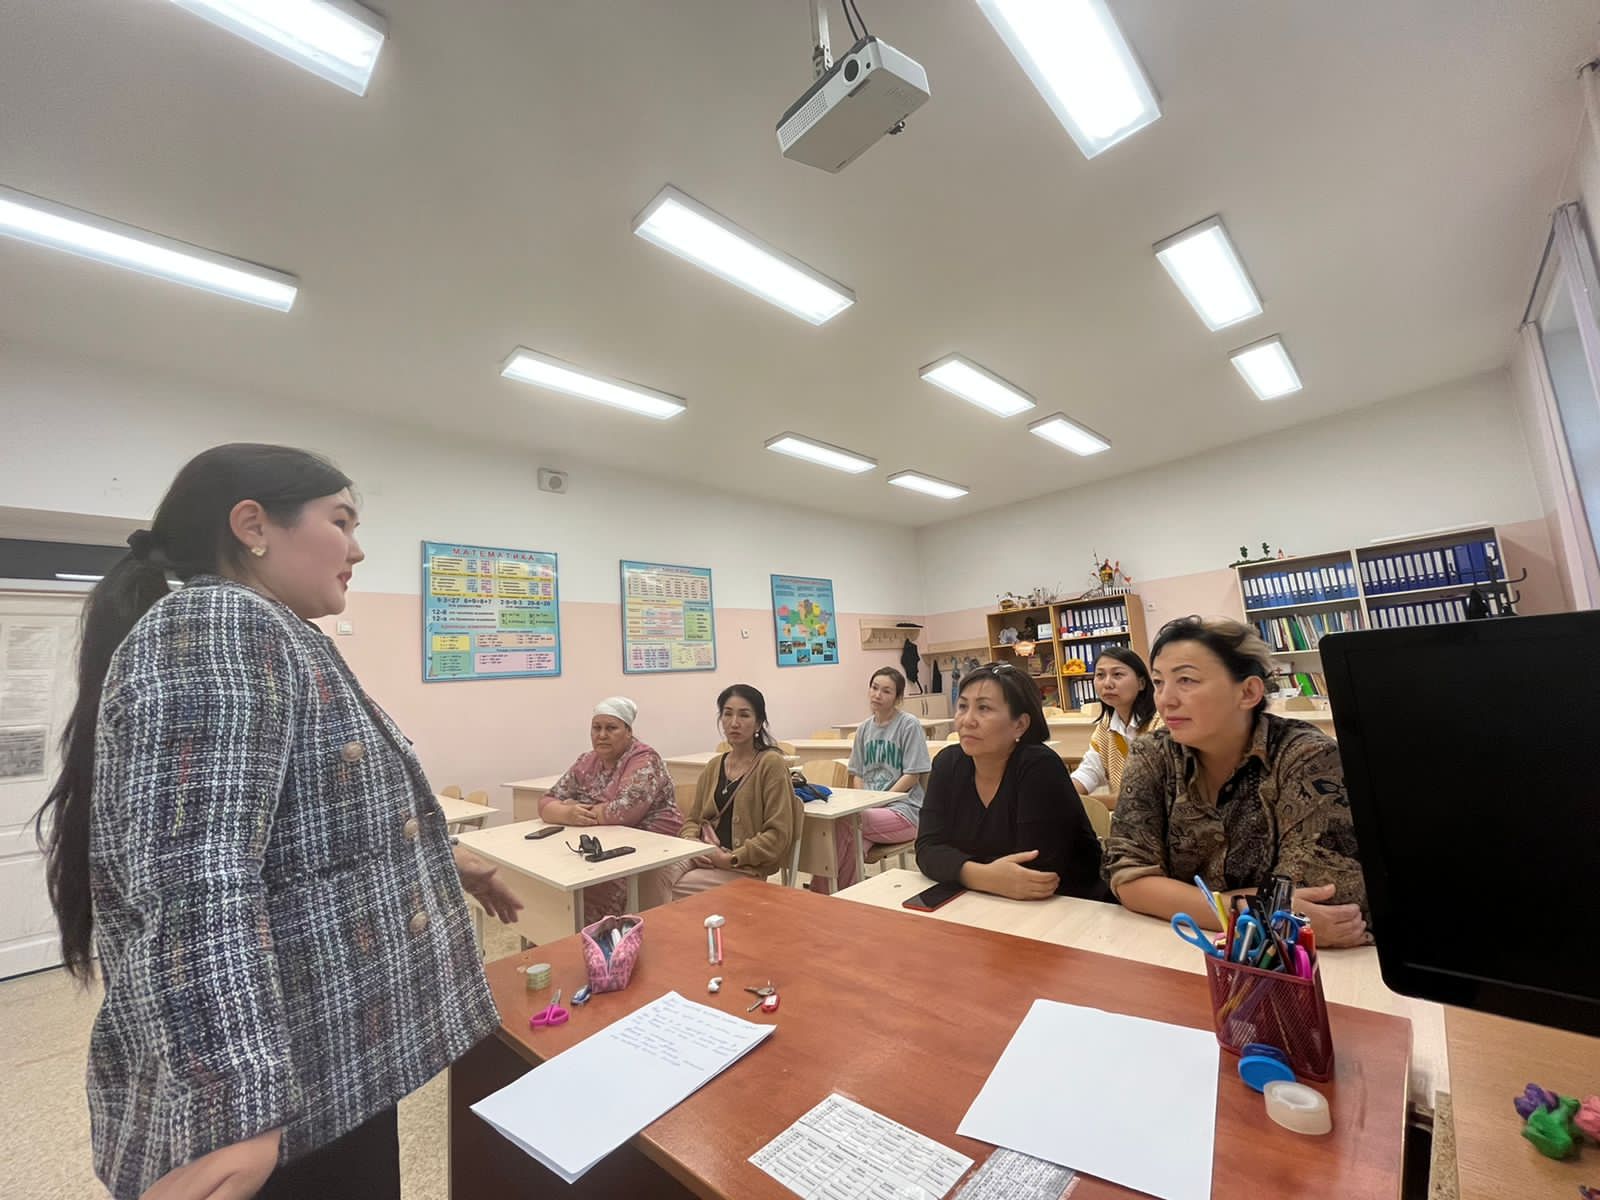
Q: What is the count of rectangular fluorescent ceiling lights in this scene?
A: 11